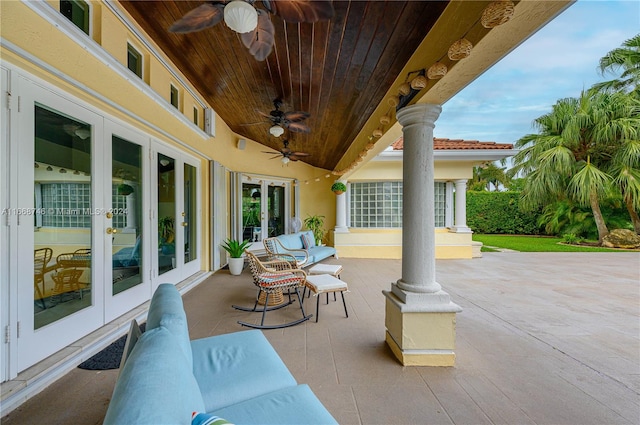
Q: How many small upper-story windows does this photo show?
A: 4